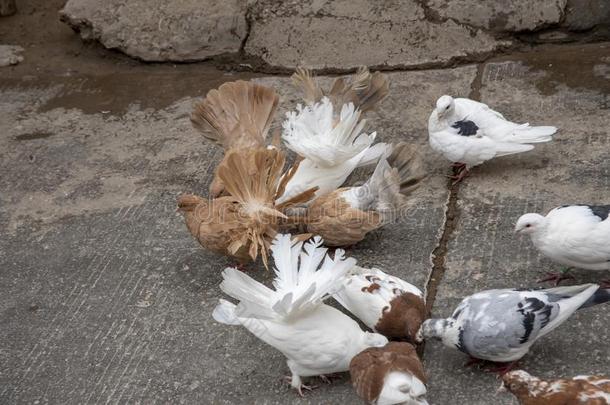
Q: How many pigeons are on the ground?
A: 12